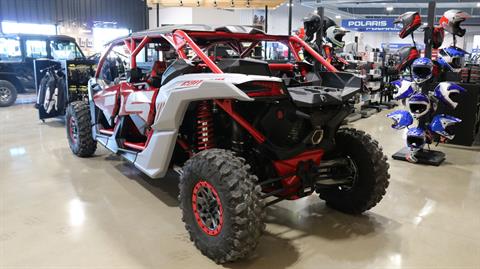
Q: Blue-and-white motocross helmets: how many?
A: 8